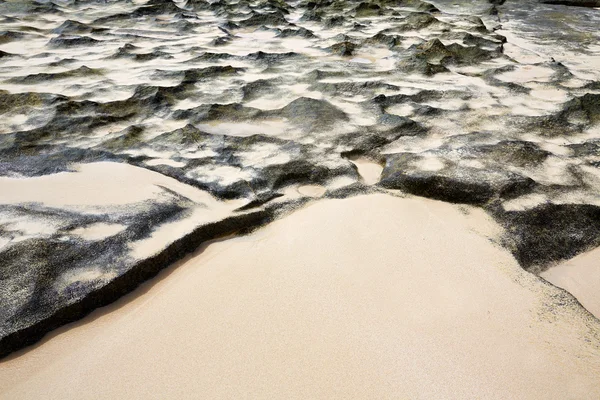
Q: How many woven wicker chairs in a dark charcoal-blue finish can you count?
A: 0